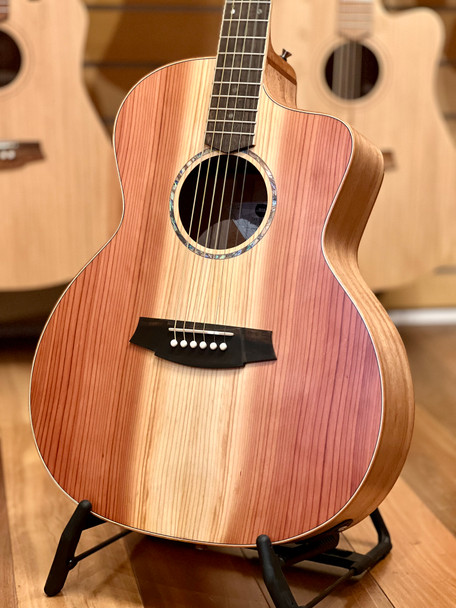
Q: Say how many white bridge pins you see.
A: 6